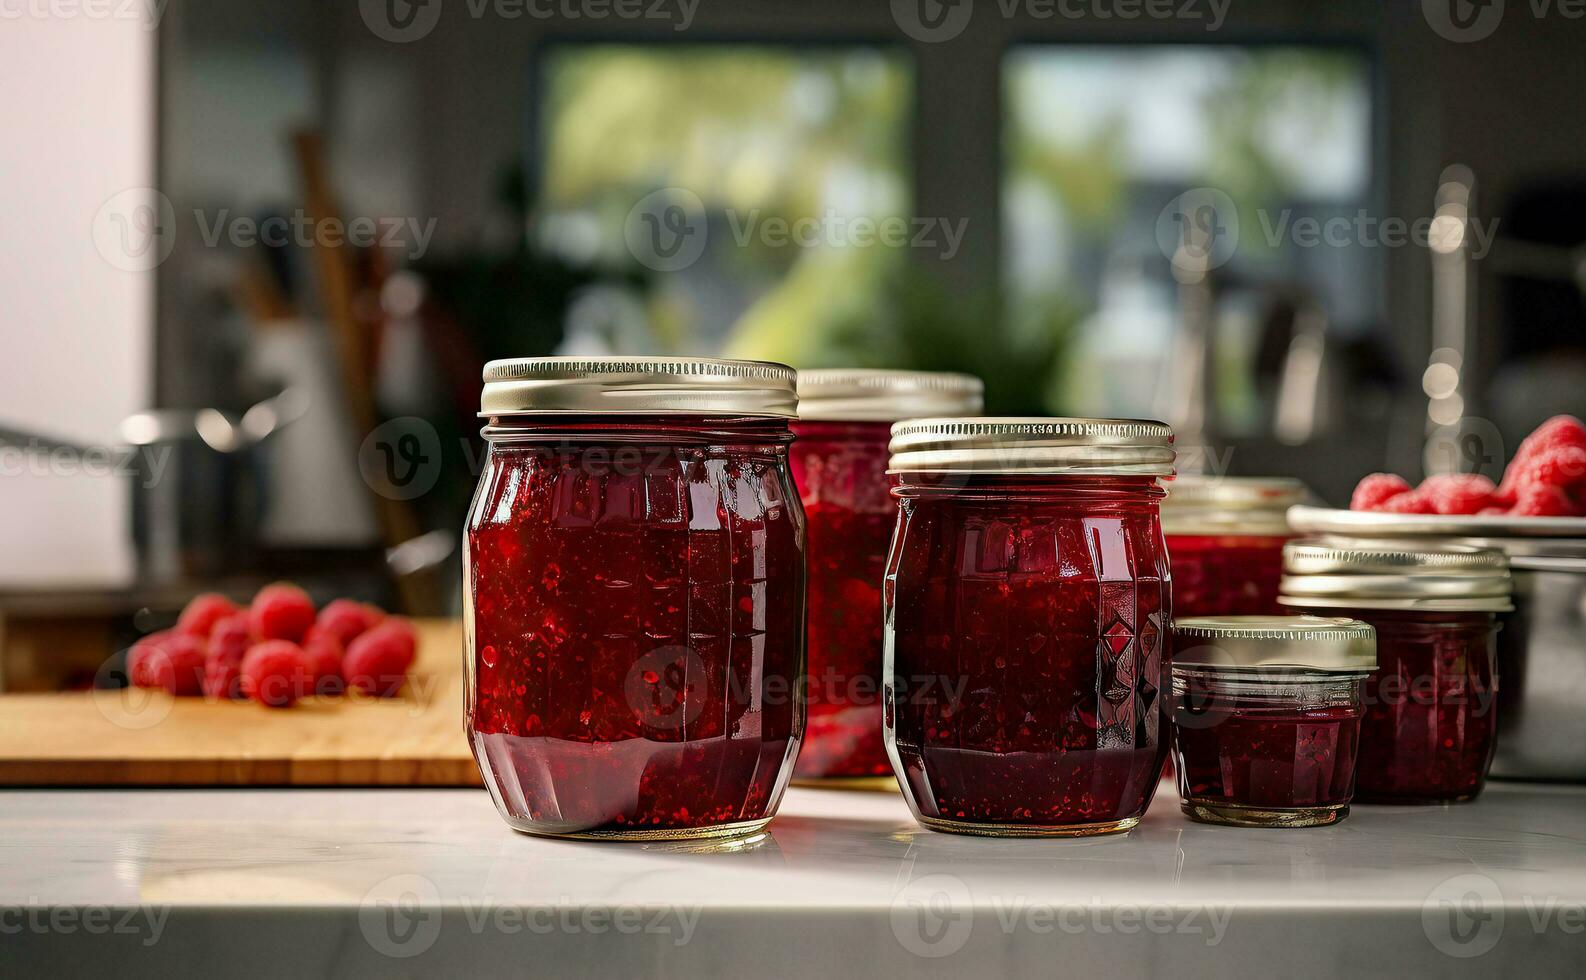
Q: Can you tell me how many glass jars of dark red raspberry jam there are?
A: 6